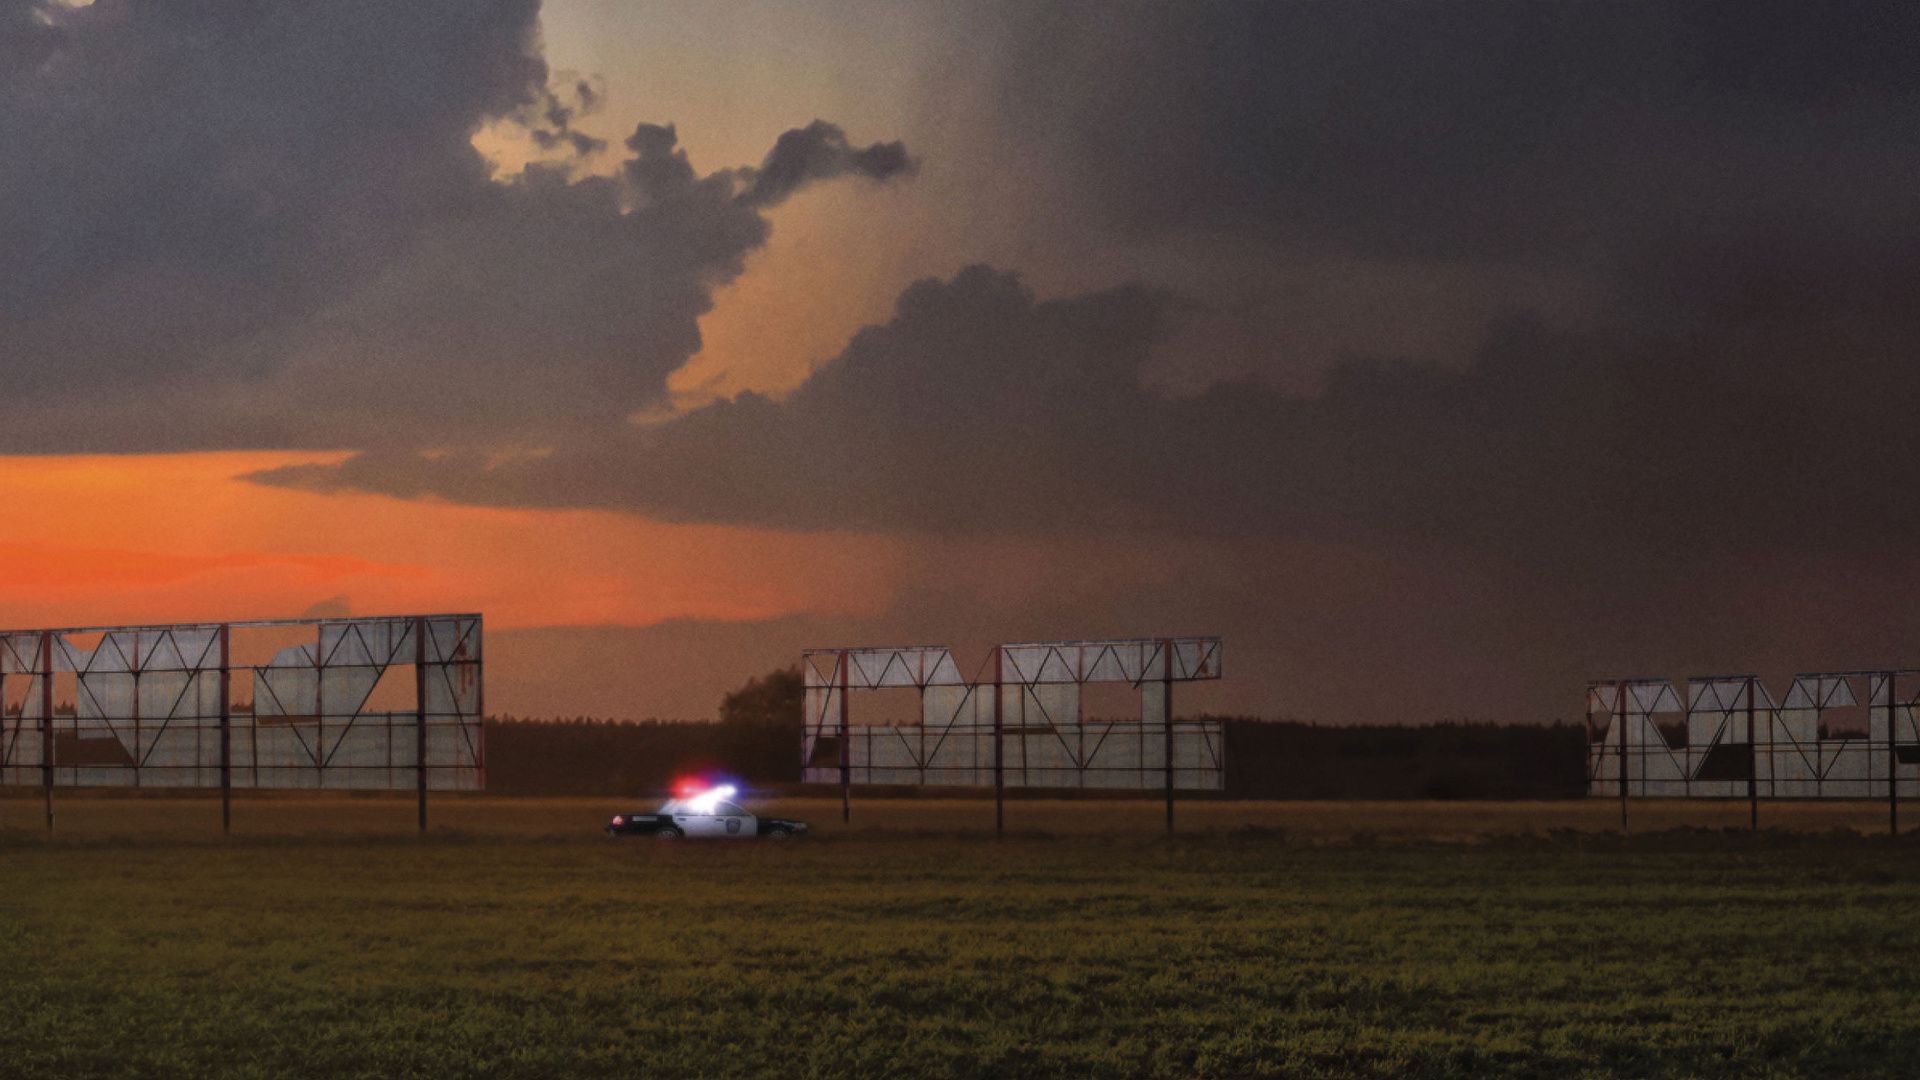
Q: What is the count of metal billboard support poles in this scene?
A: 9